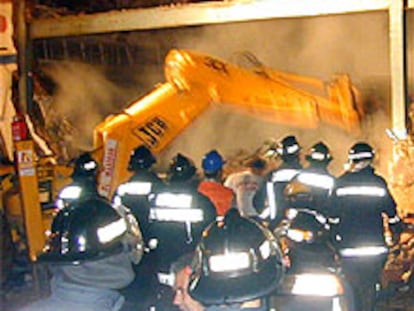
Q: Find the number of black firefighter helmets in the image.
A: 9